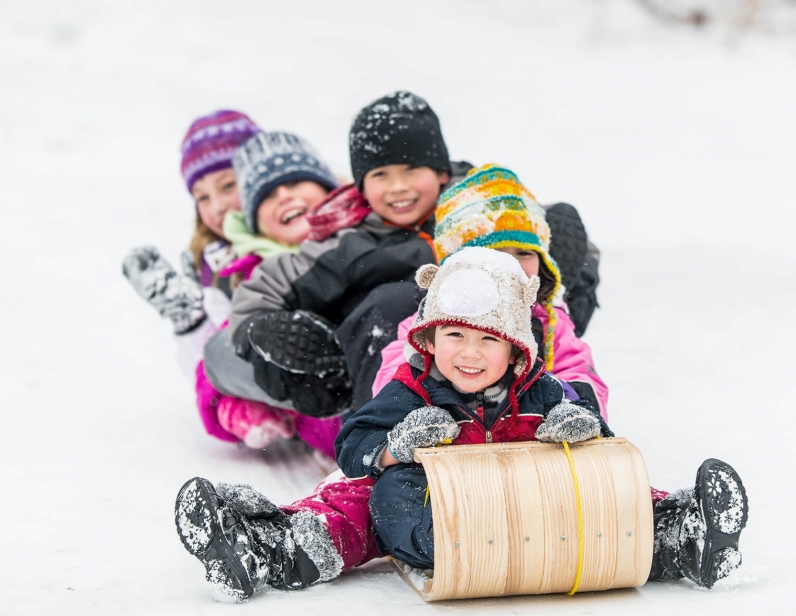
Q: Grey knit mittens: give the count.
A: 2